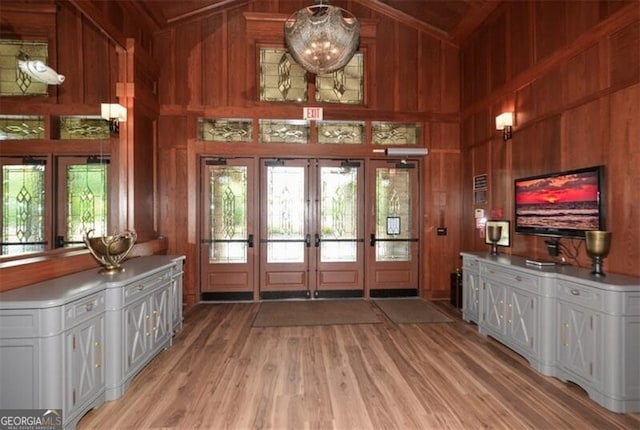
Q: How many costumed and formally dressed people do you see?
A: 0